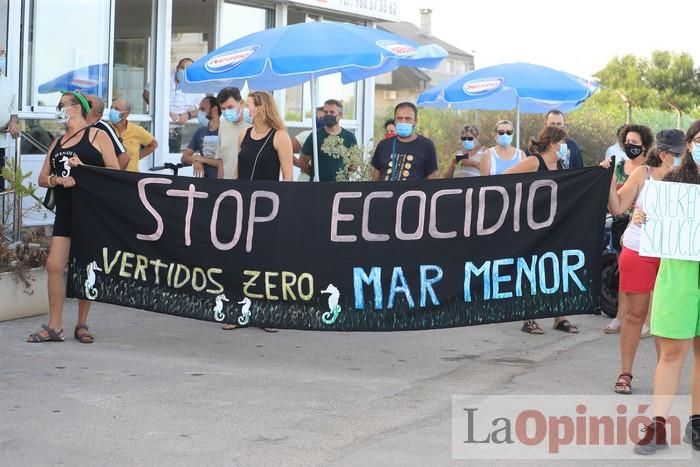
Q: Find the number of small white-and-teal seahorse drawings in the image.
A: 4